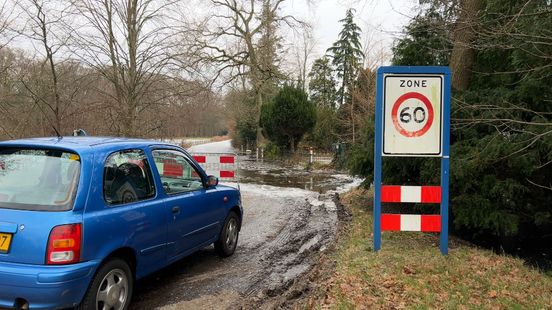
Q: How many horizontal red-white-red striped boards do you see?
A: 2